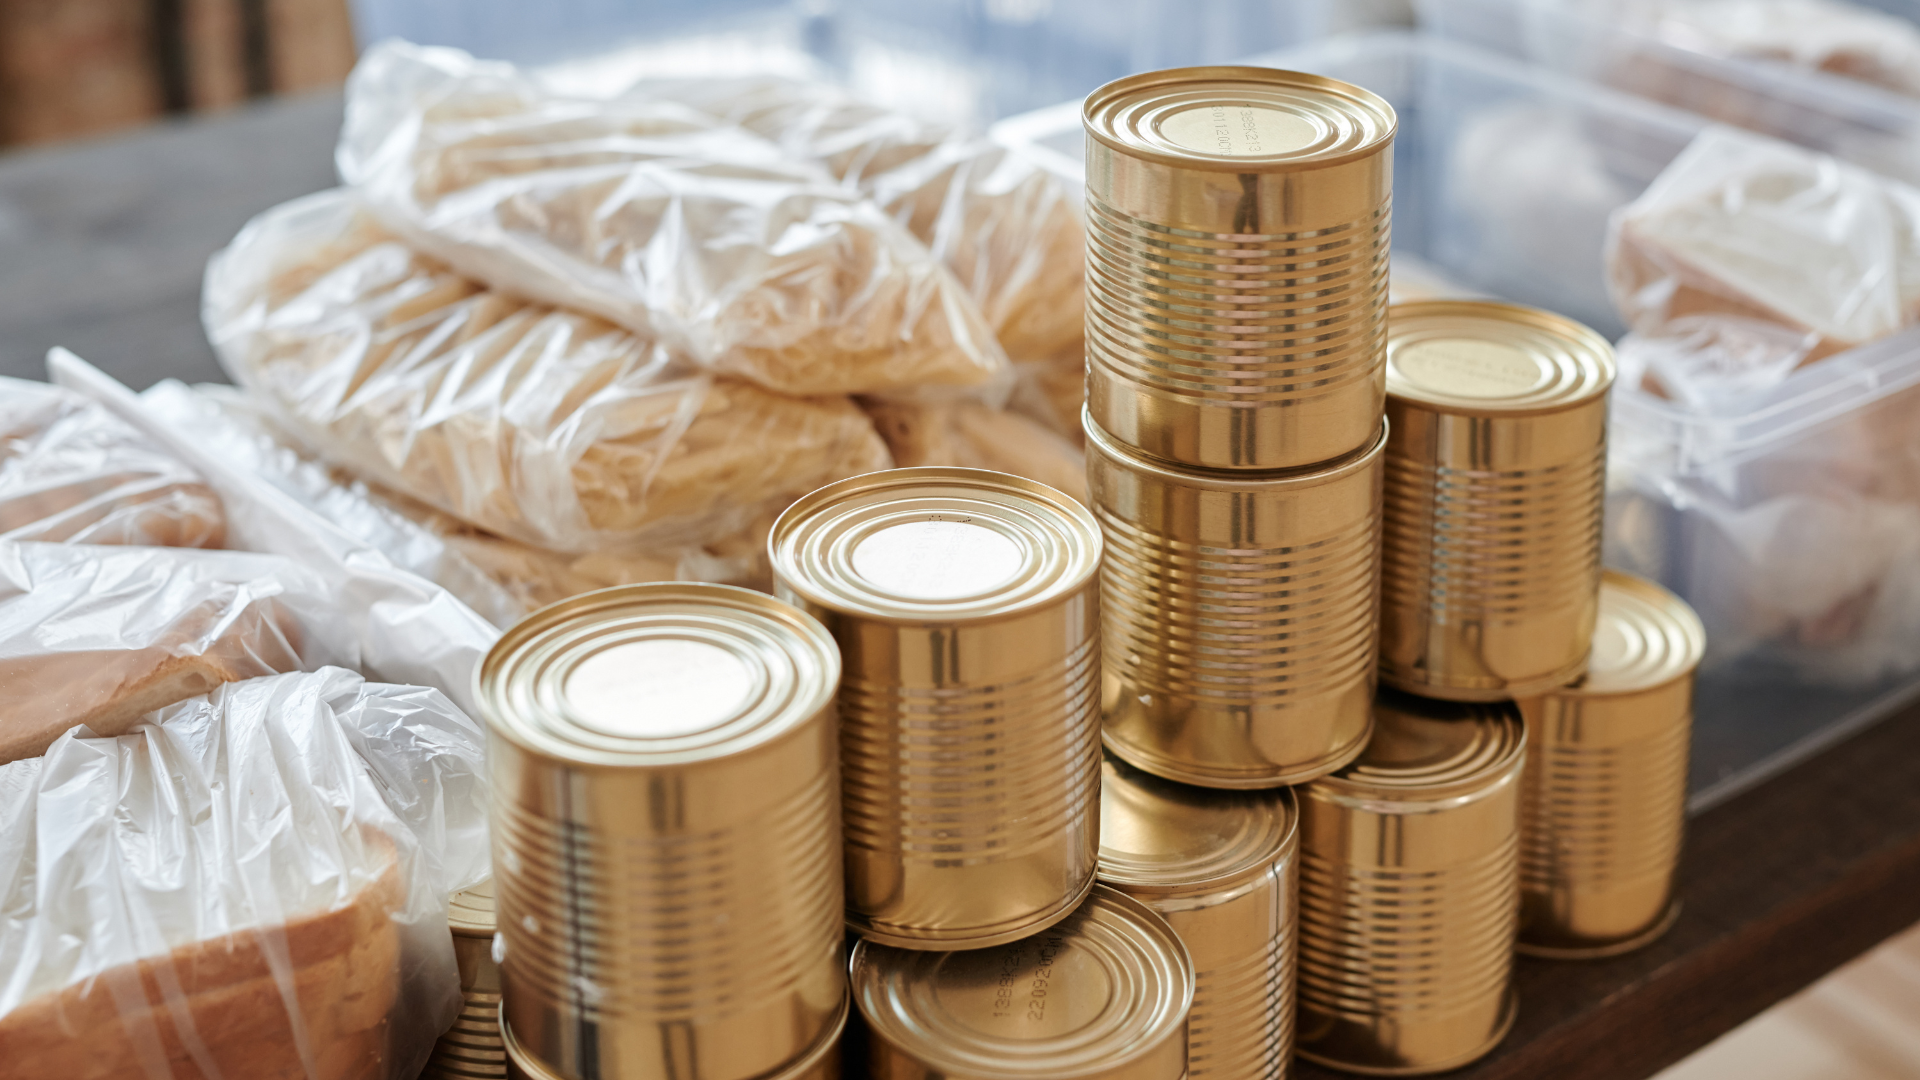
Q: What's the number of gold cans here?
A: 11